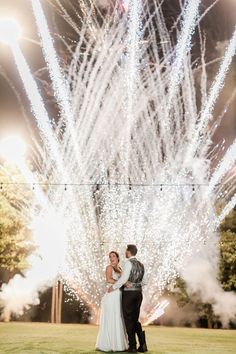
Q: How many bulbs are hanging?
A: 7